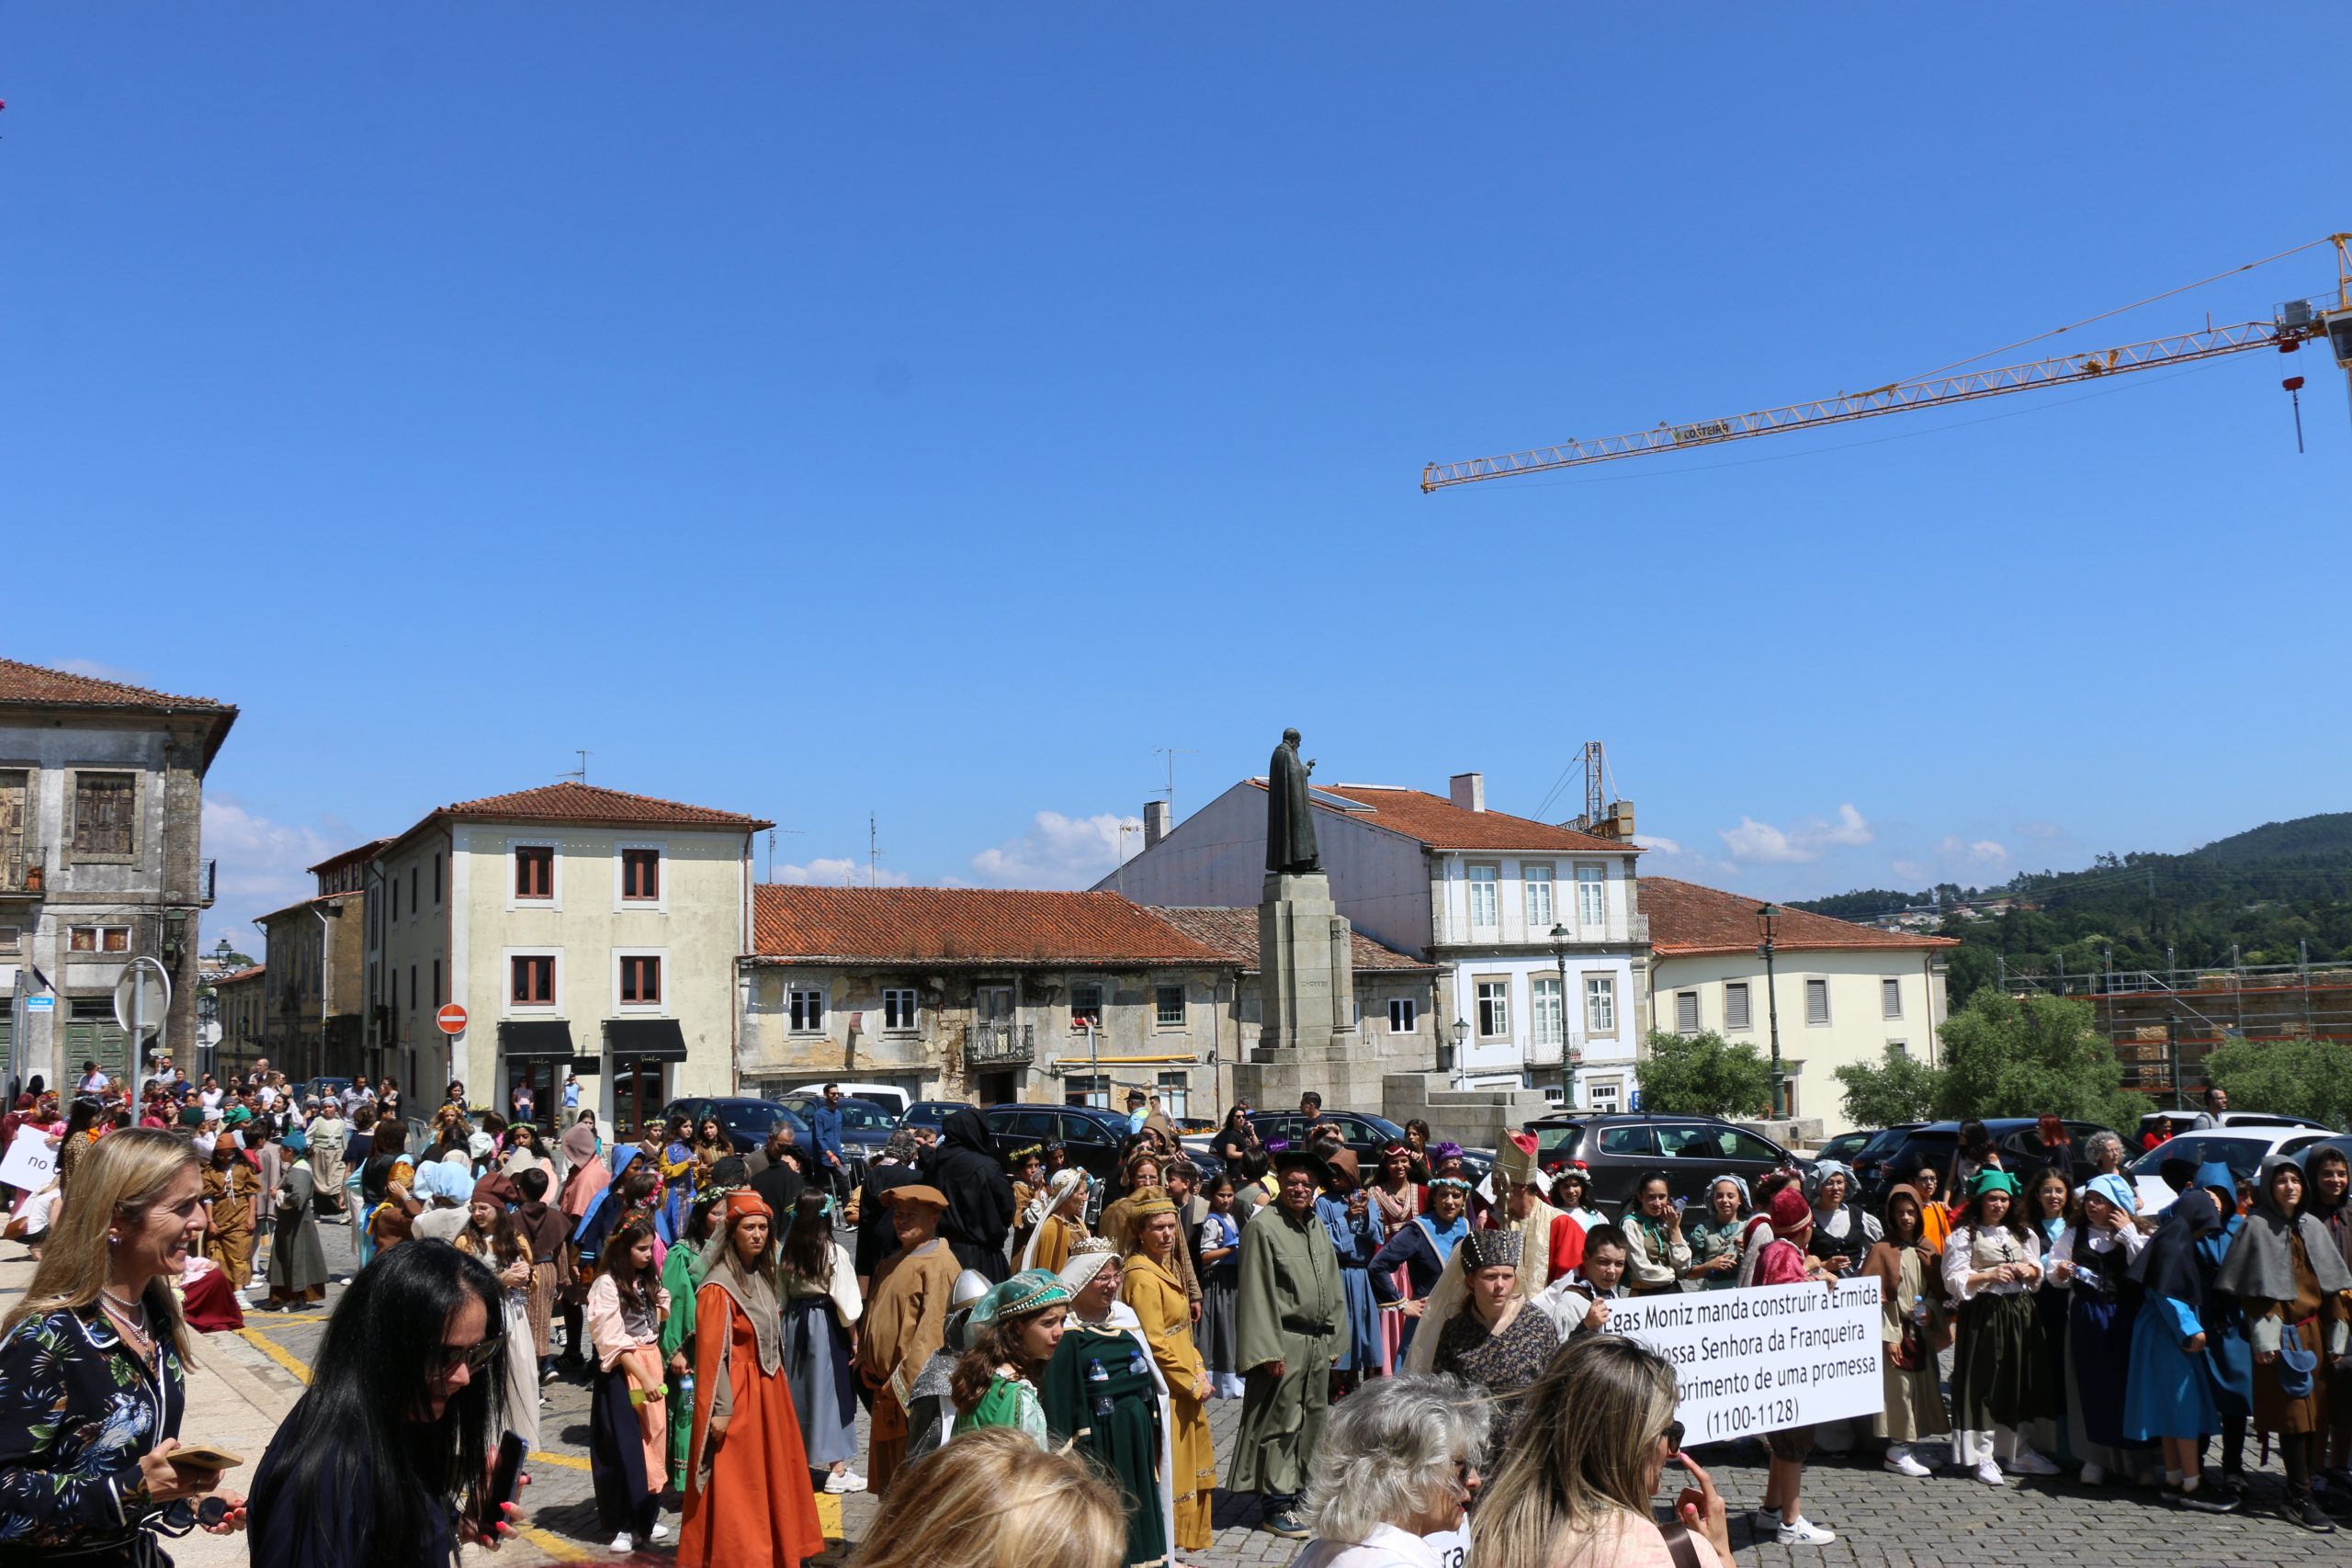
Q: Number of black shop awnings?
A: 2